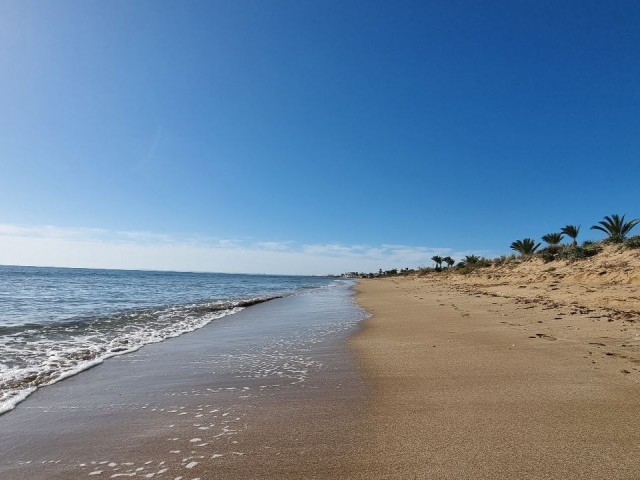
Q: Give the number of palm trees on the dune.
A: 7